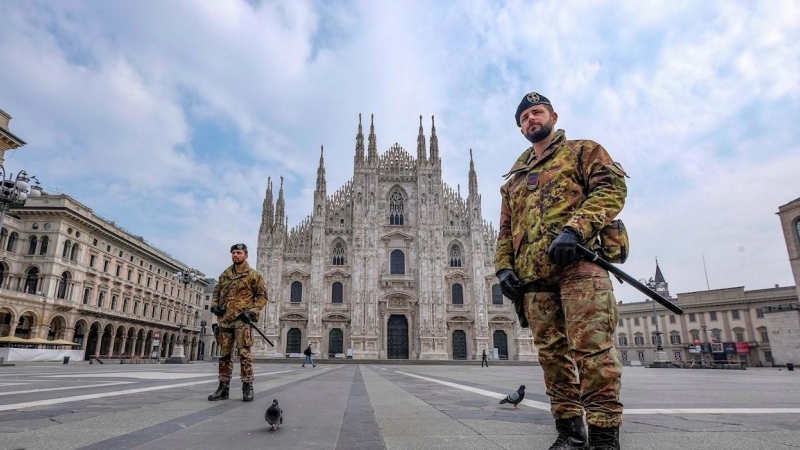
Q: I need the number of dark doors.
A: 5